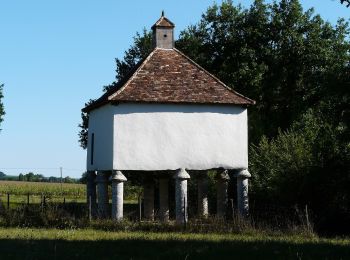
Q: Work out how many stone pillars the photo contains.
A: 9